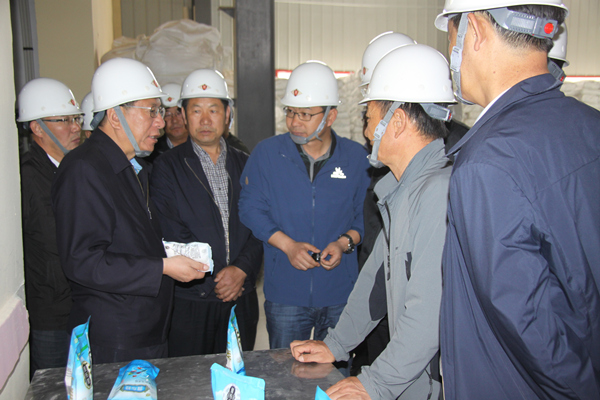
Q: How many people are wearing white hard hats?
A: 10